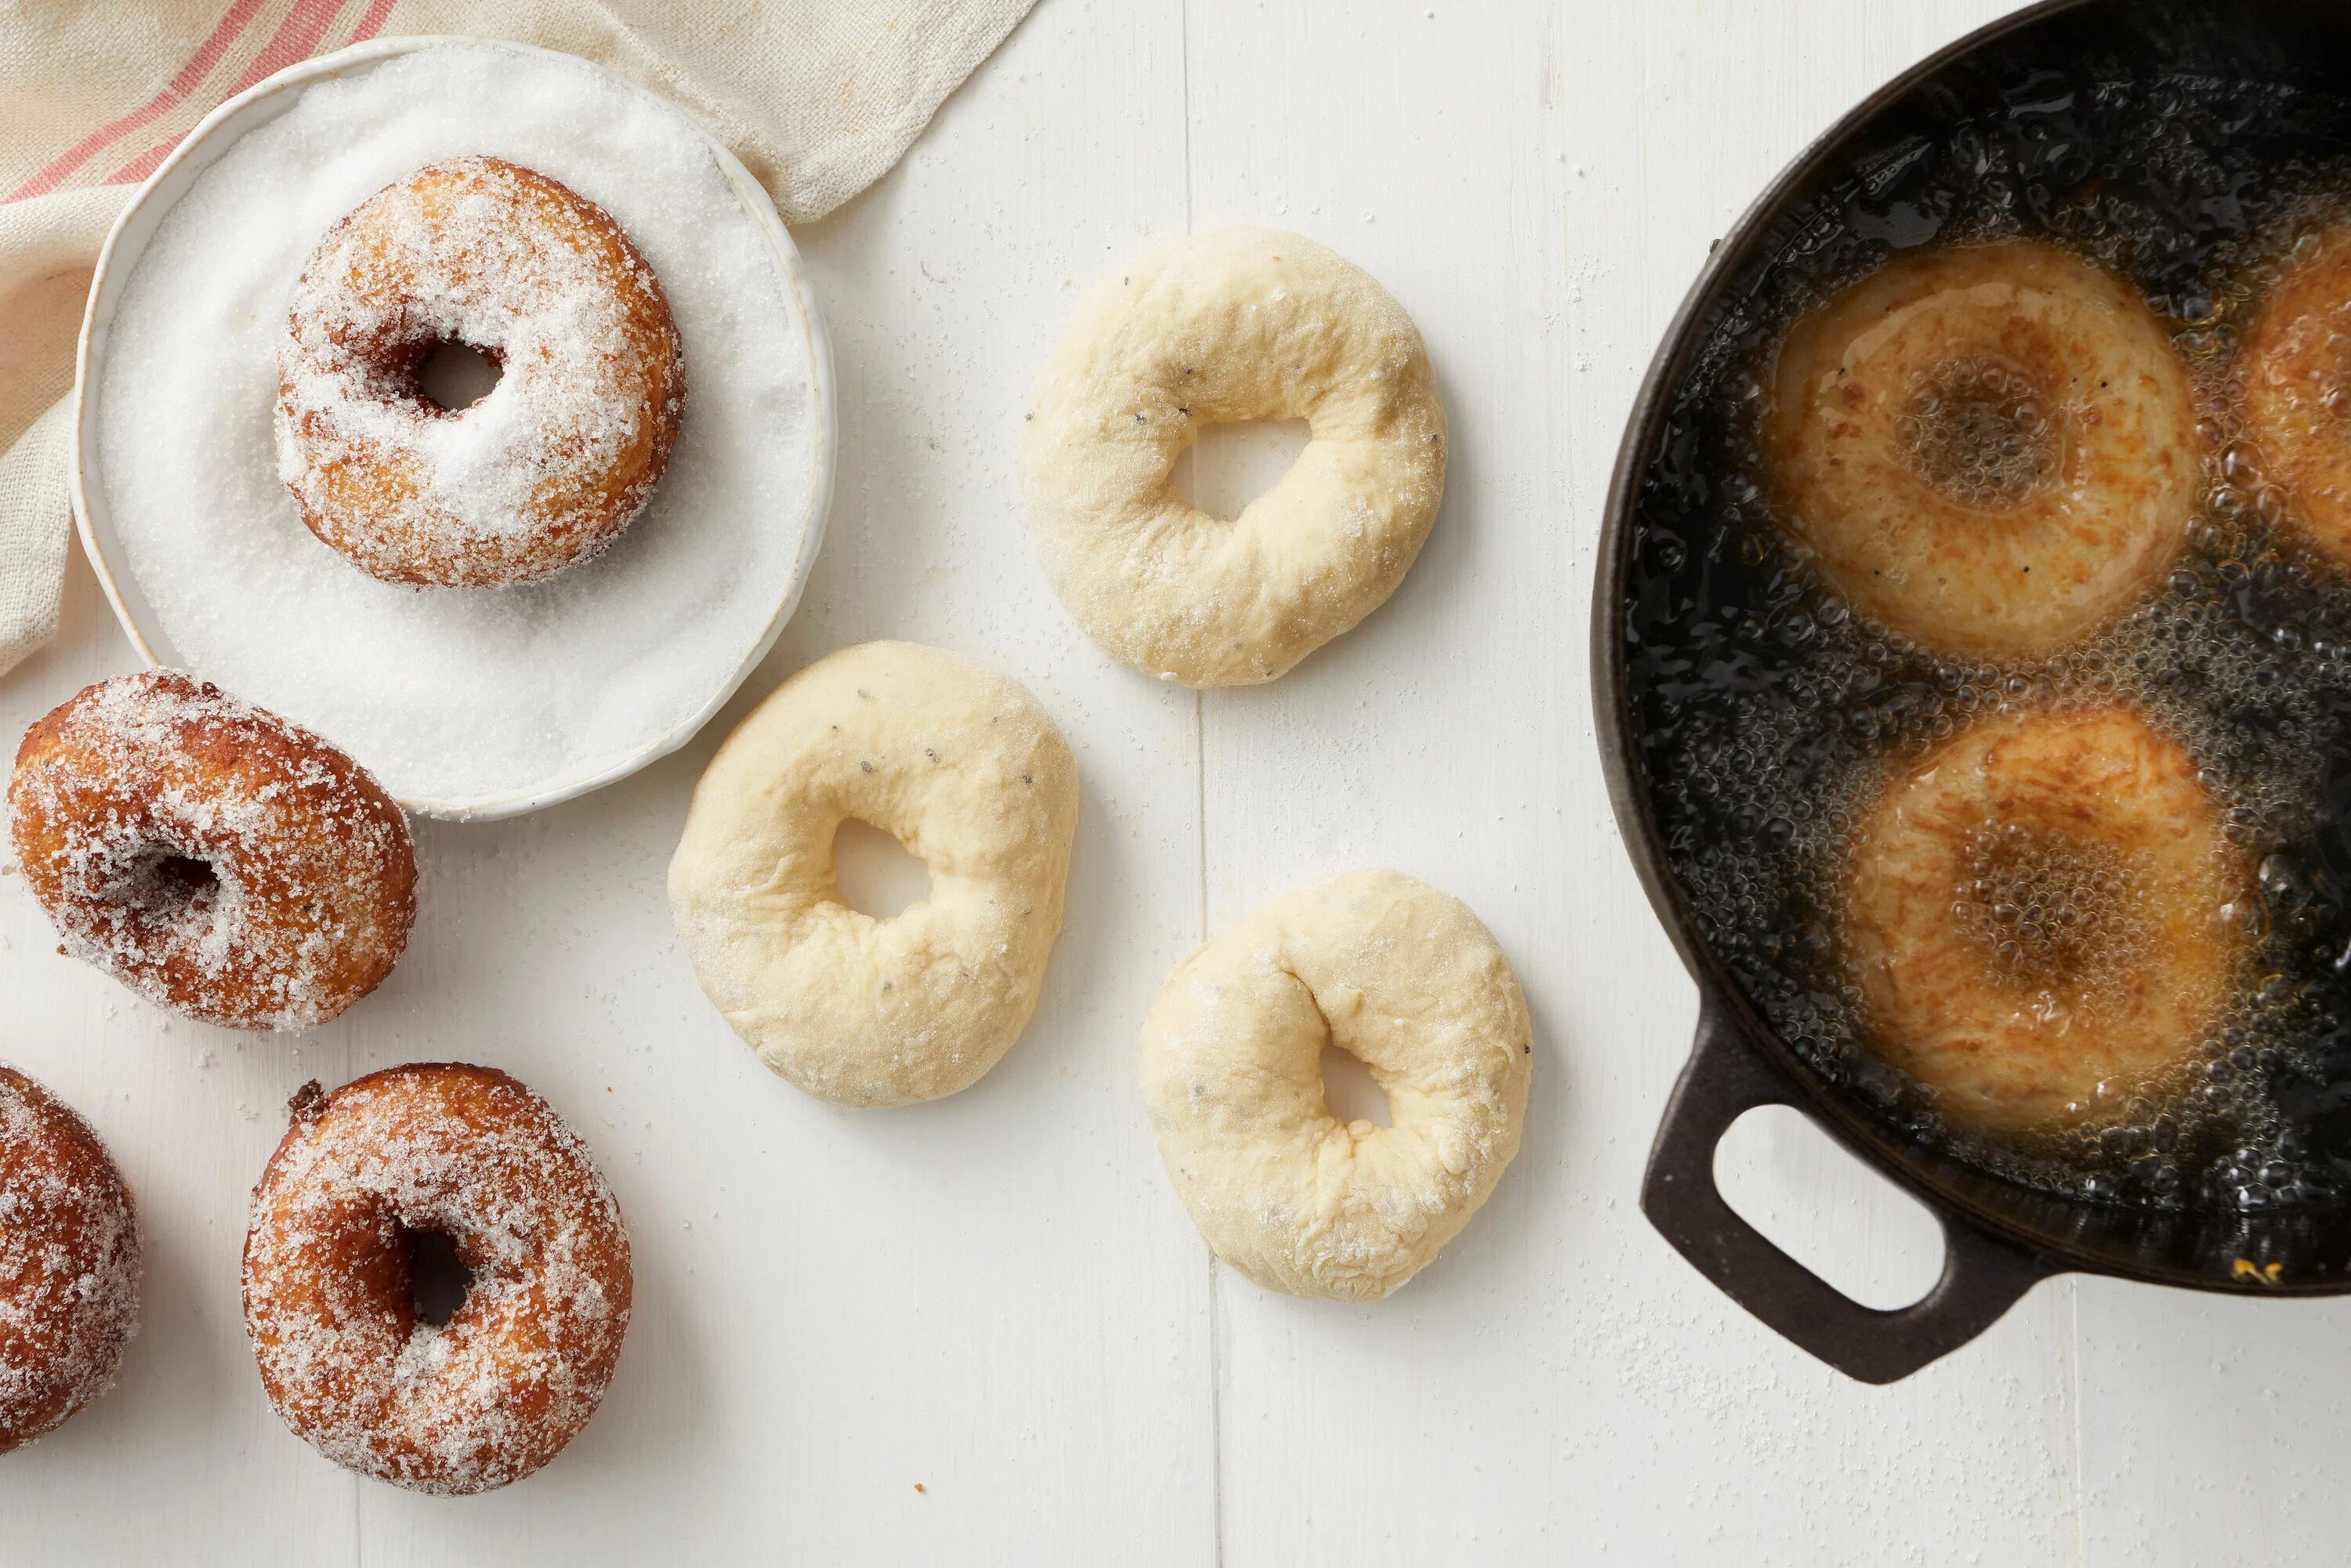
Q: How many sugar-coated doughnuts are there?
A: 4